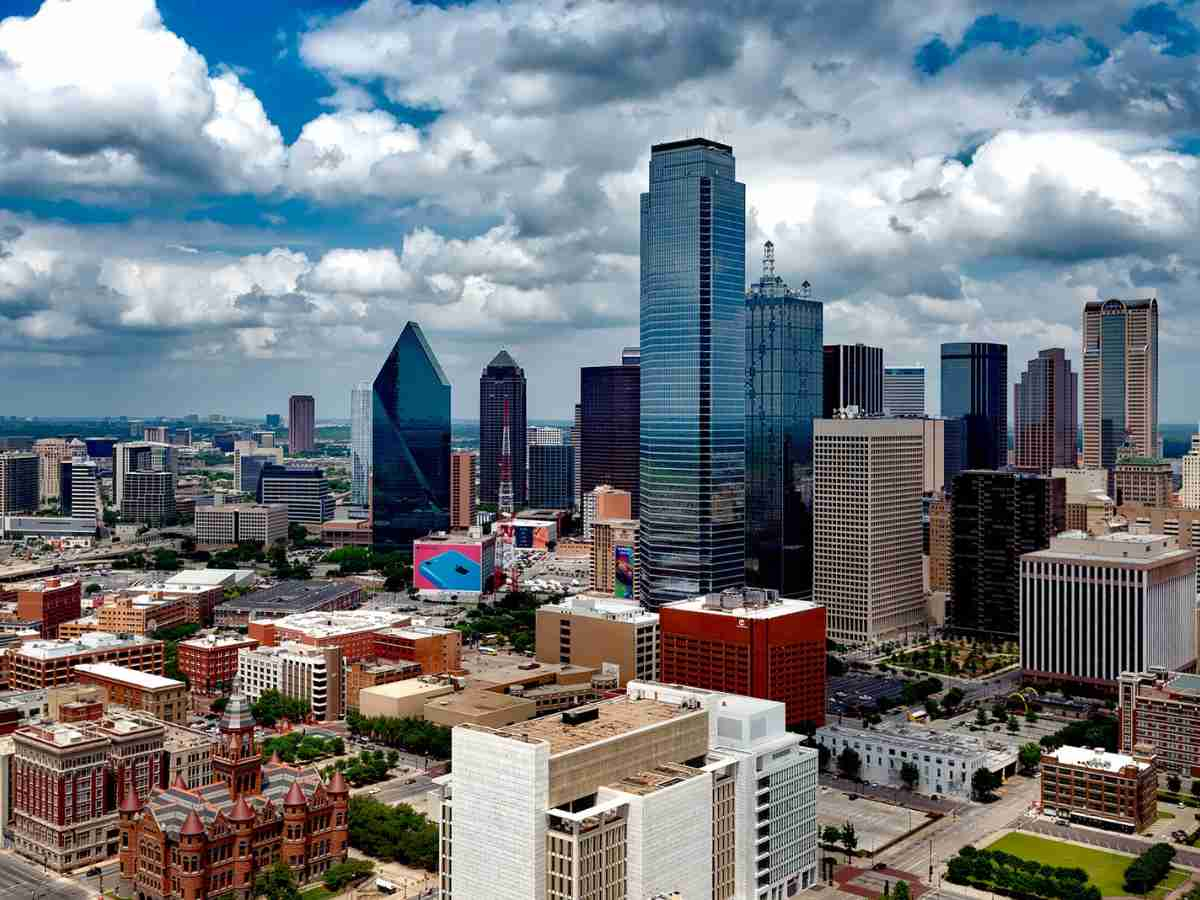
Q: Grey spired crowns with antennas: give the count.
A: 1